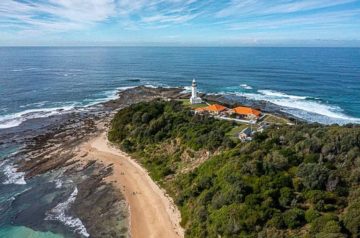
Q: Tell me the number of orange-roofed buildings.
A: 2